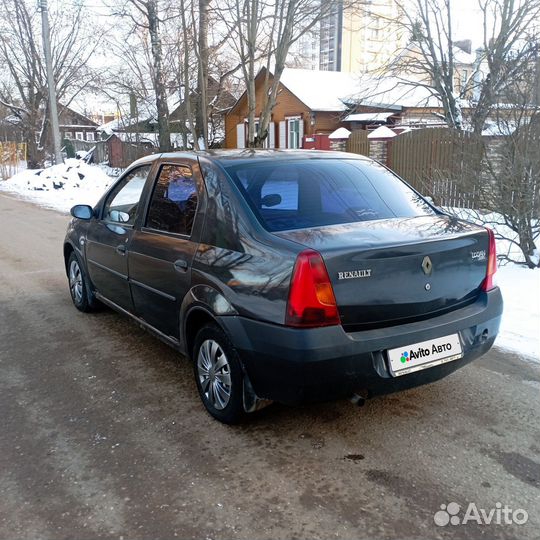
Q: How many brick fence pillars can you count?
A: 3